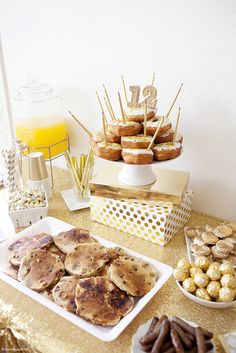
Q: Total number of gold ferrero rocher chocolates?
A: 13